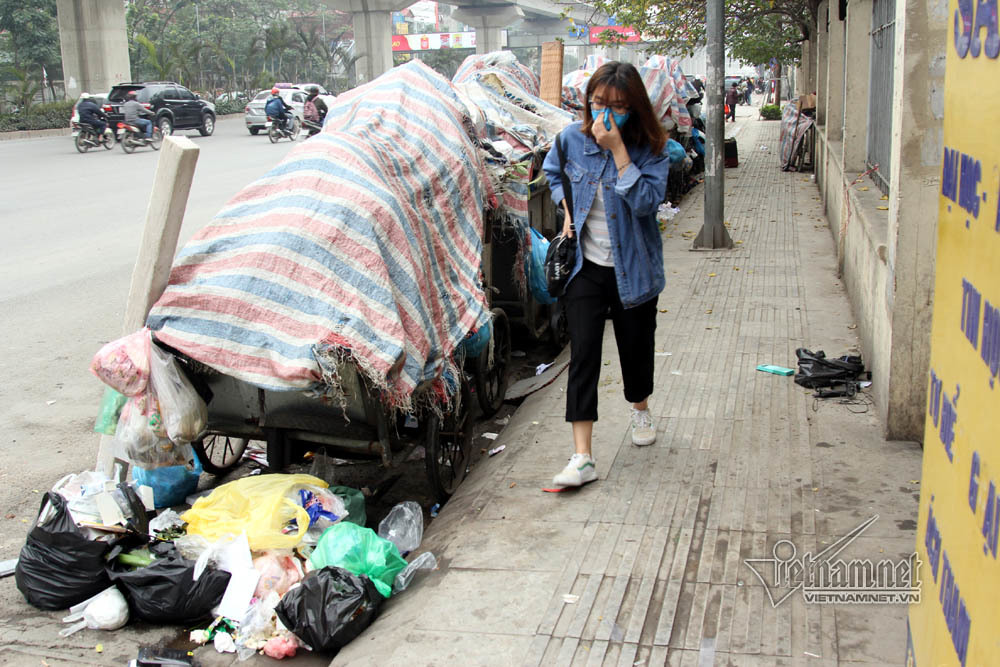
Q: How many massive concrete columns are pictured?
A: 3